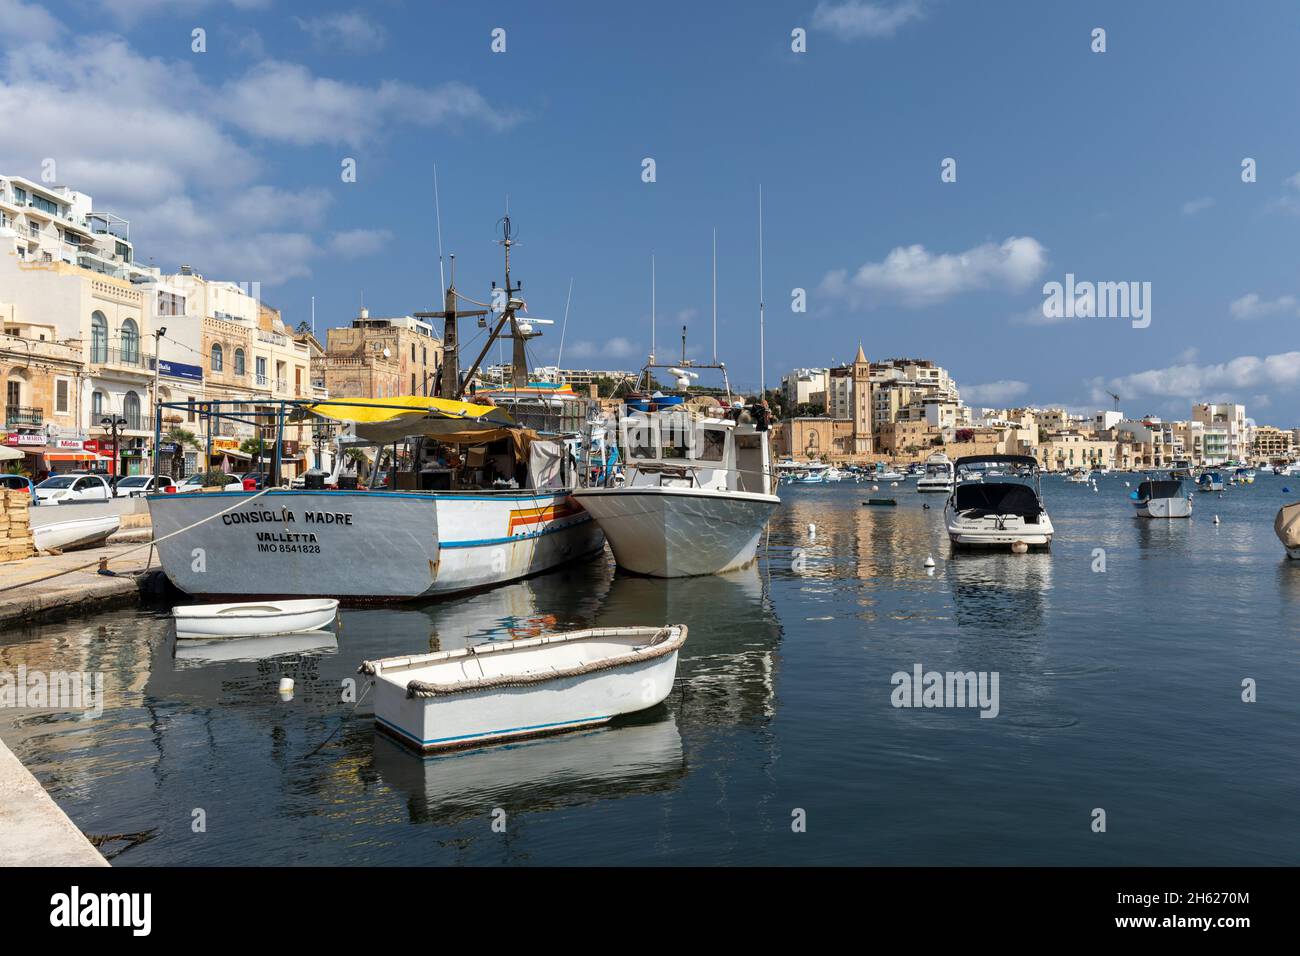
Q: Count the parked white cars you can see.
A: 3